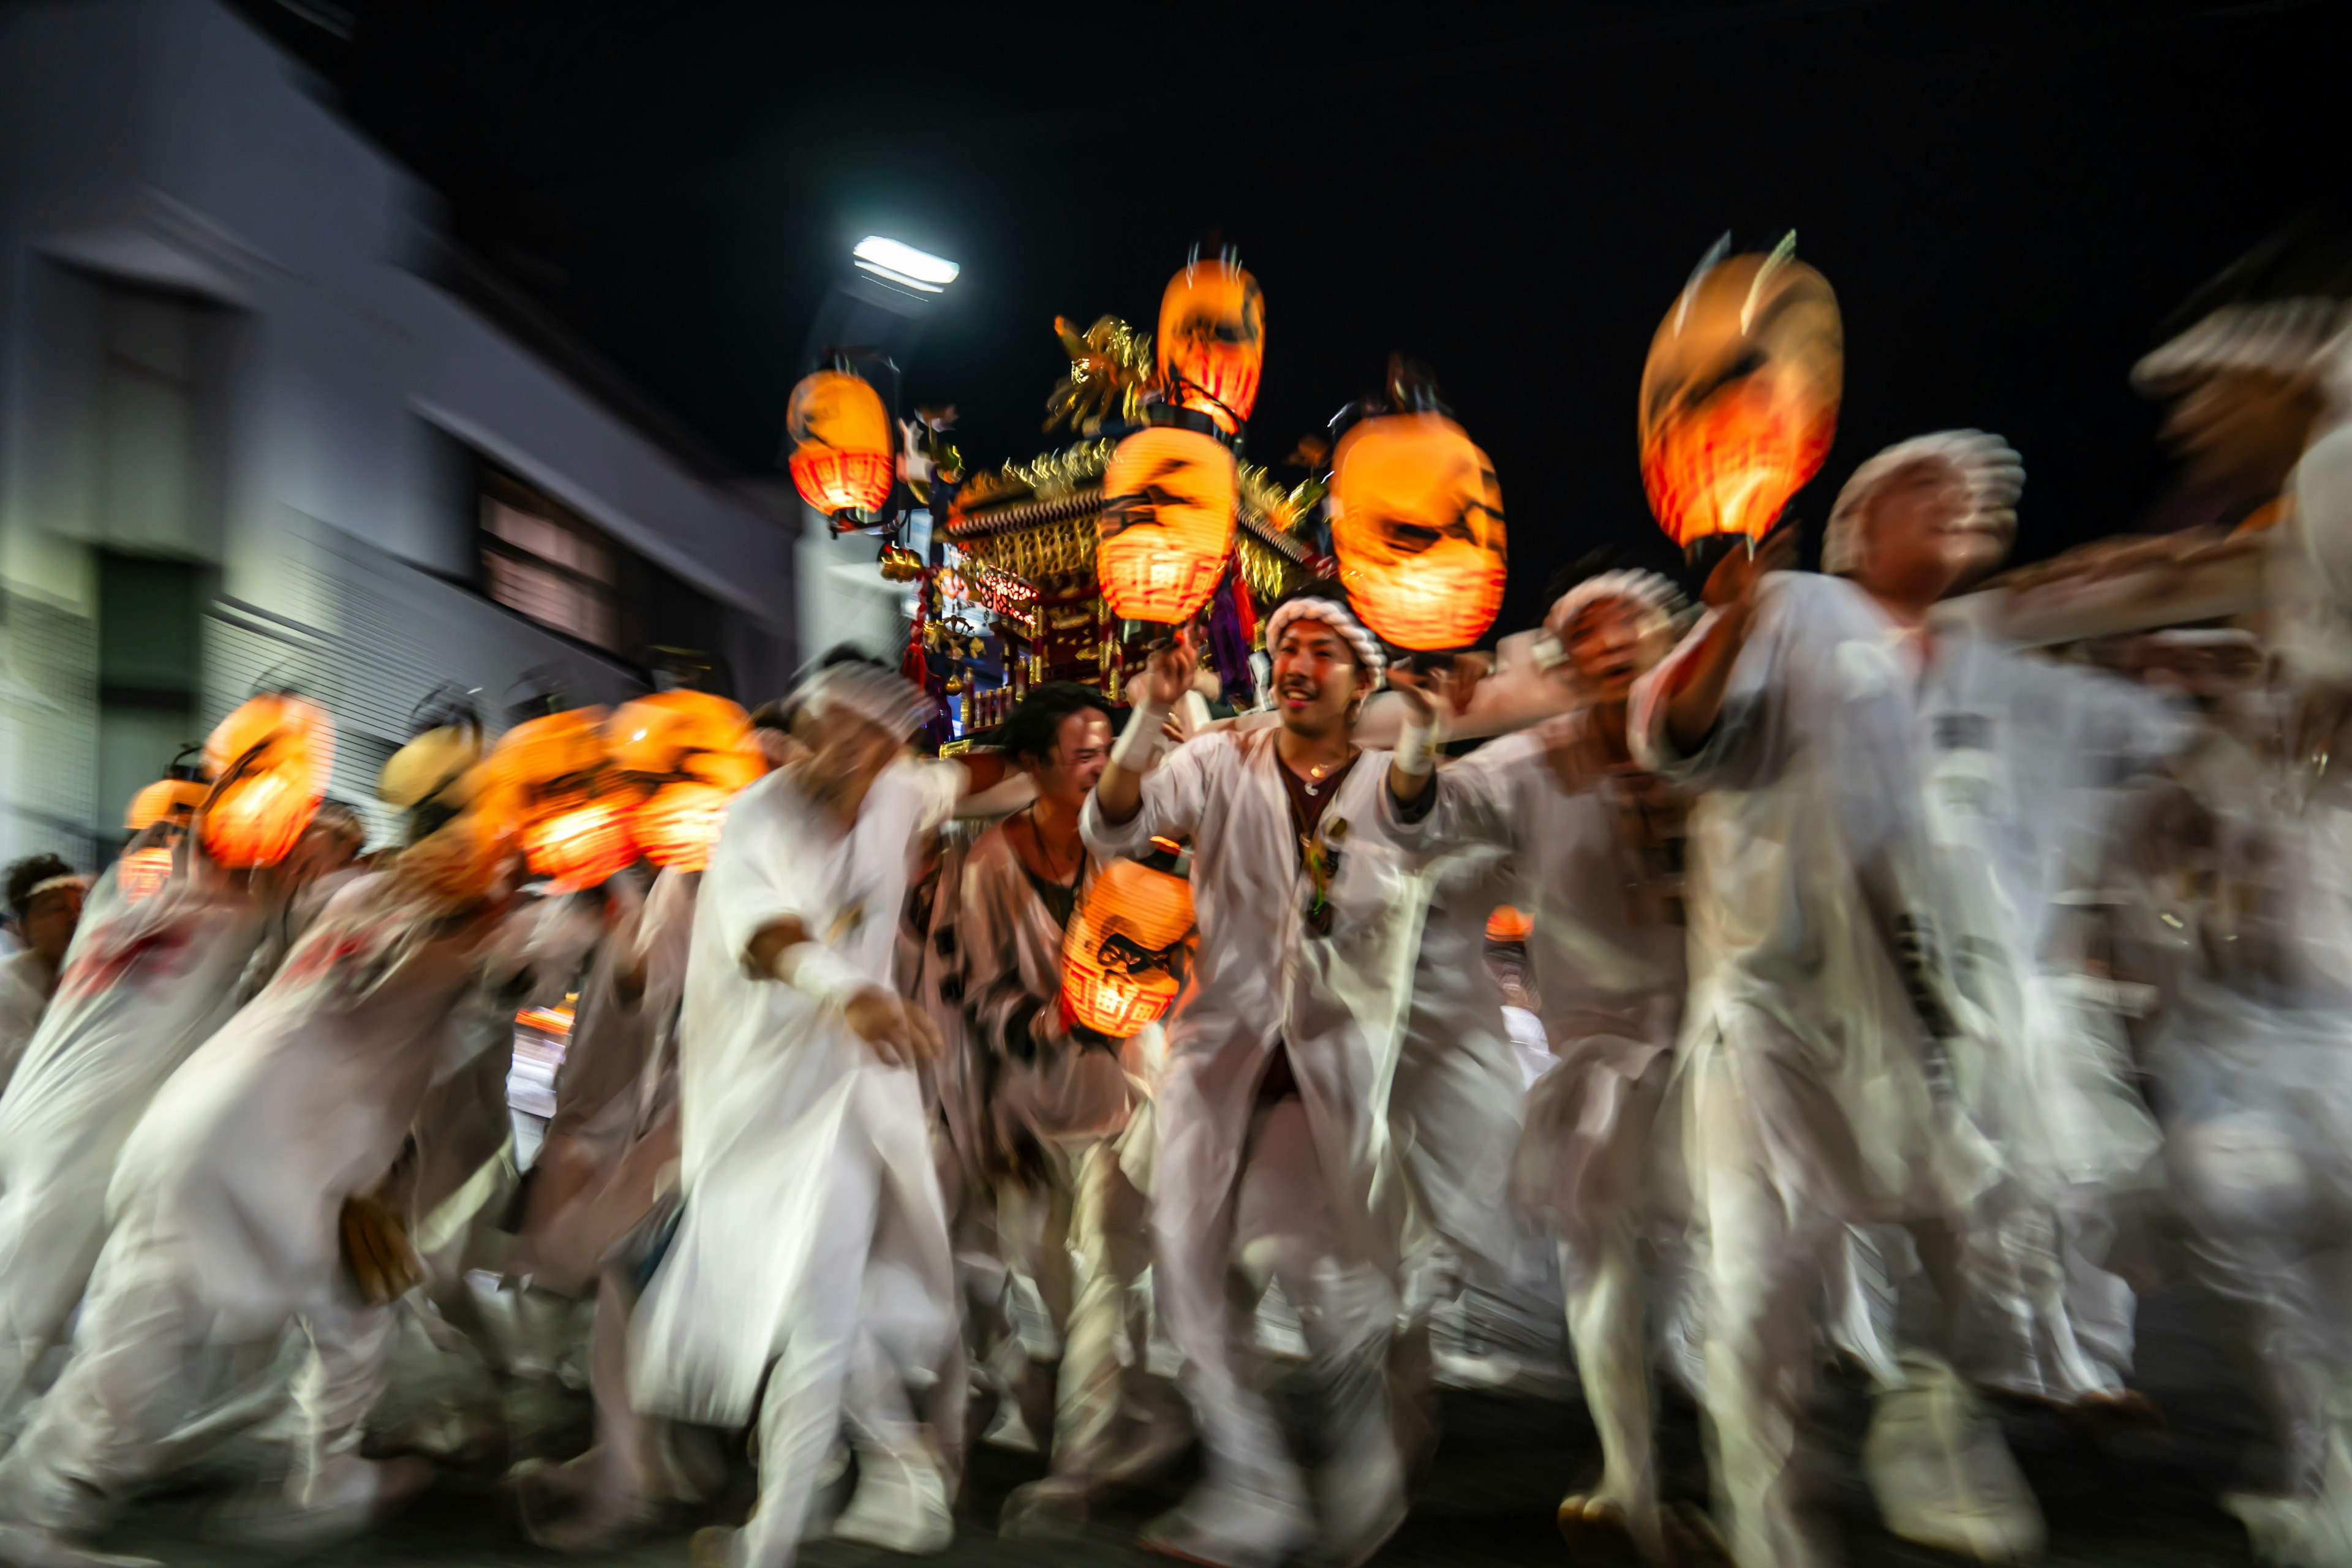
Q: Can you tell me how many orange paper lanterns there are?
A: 11